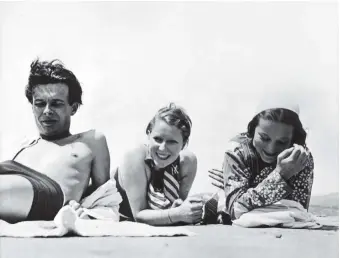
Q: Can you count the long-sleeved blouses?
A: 1